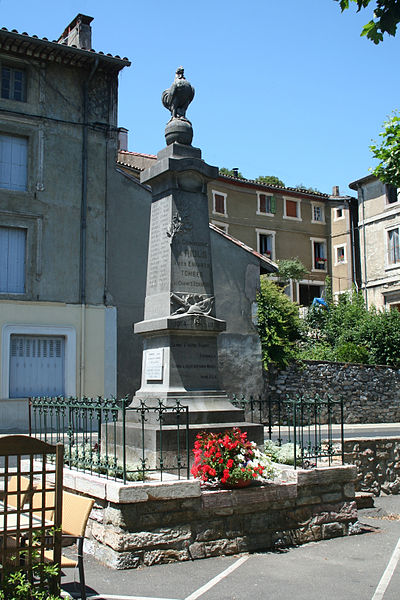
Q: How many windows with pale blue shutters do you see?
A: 3